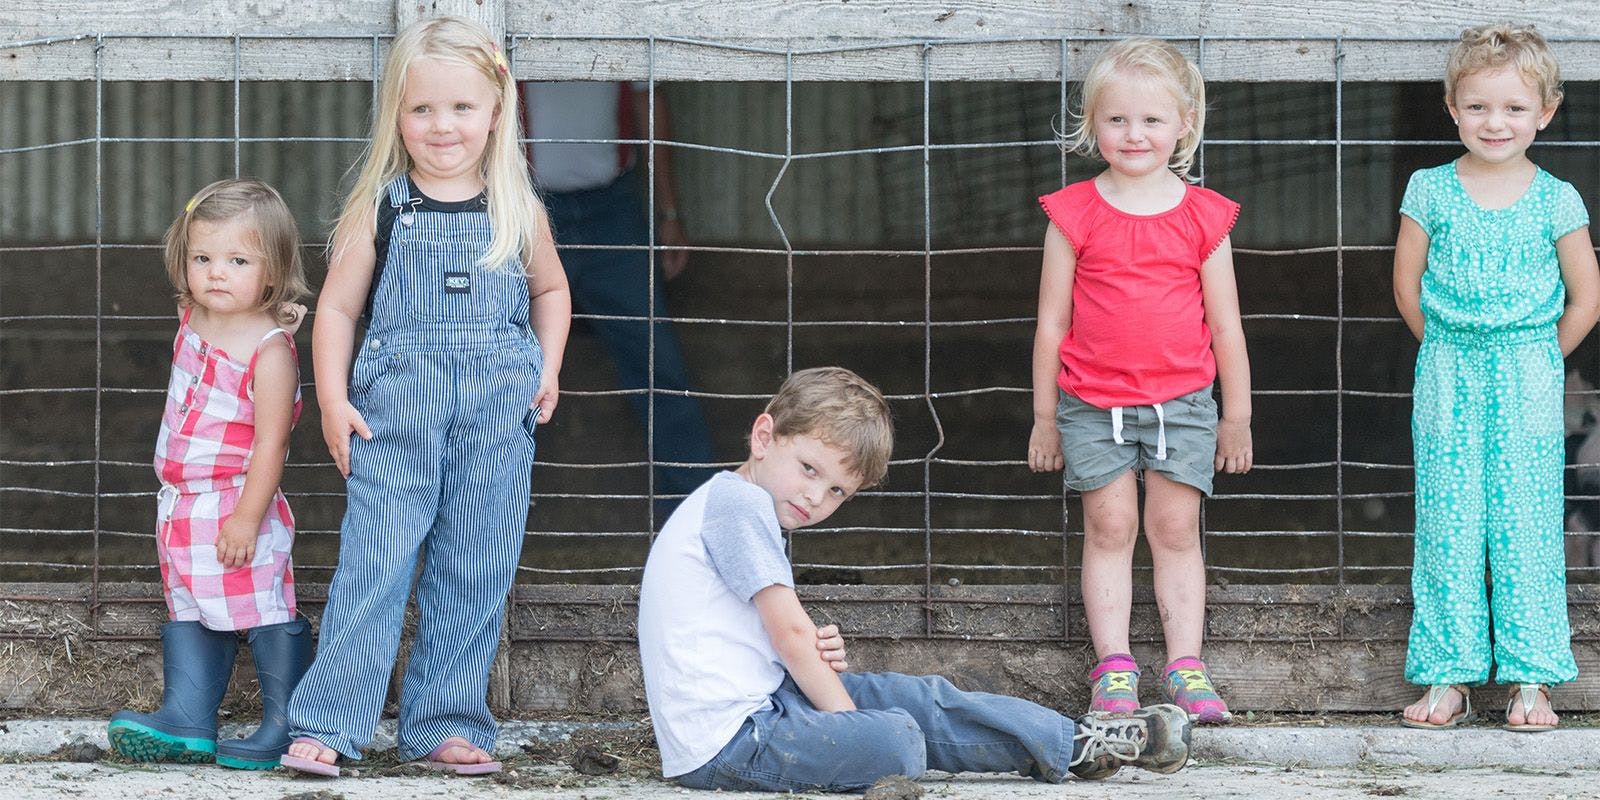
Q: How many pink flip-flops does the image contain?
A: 2